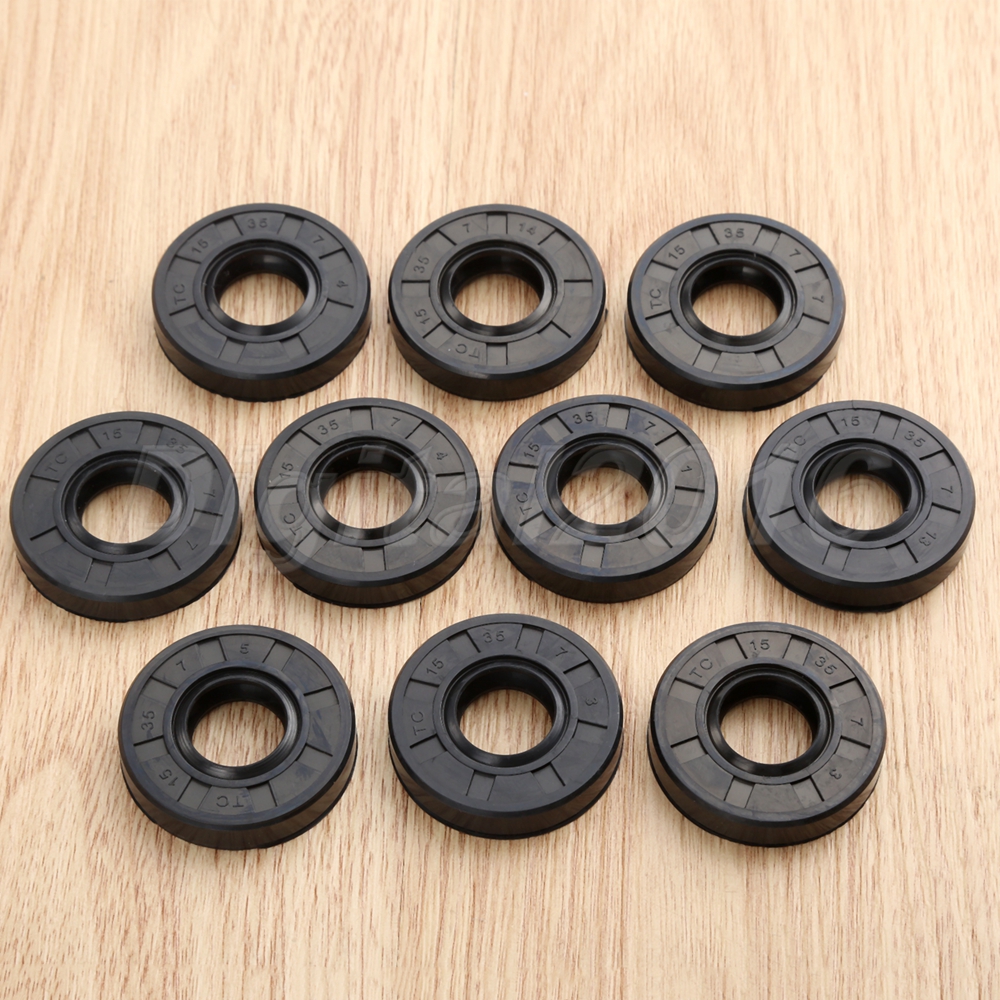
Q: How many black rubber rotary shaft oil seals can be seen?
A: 10